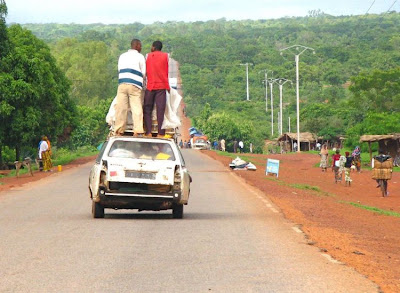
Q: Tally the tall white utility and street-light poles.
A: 5